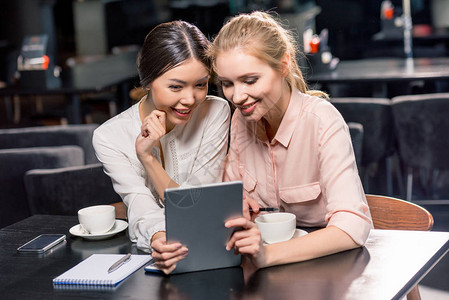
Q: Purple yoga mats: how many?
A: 0